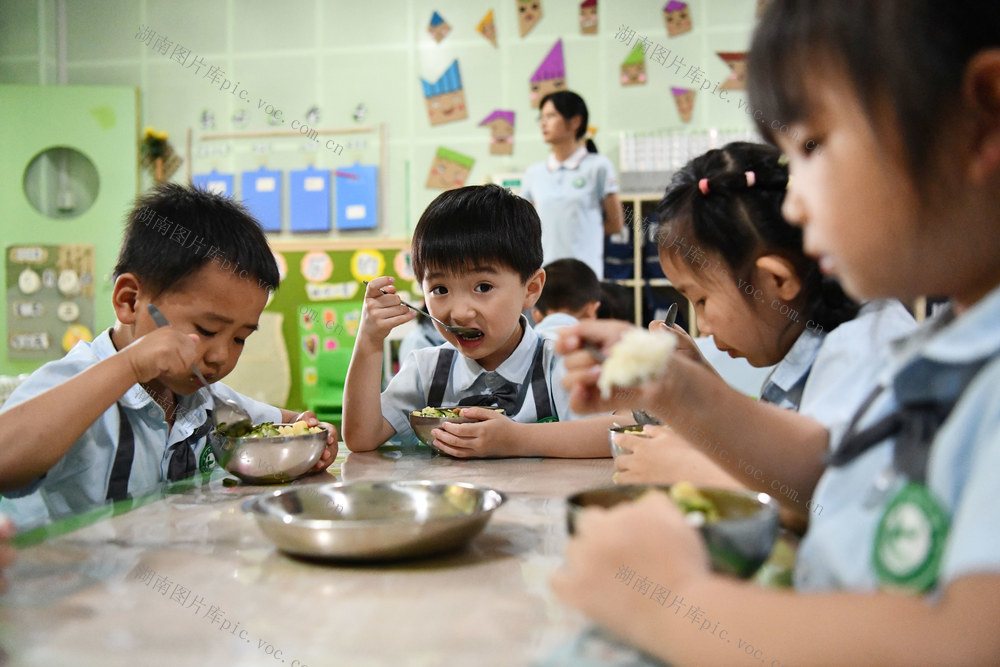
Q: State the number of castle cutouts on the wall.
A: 0